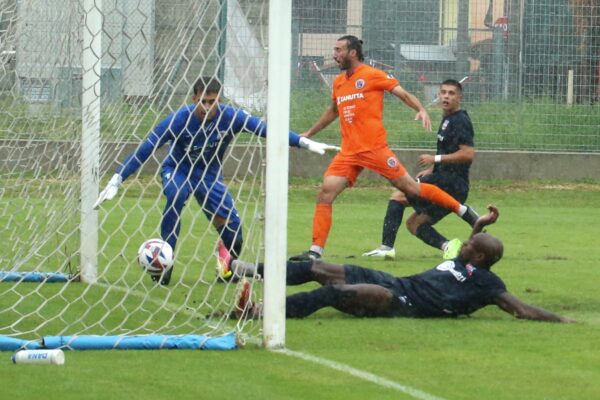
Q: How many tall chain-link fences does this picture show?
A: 1